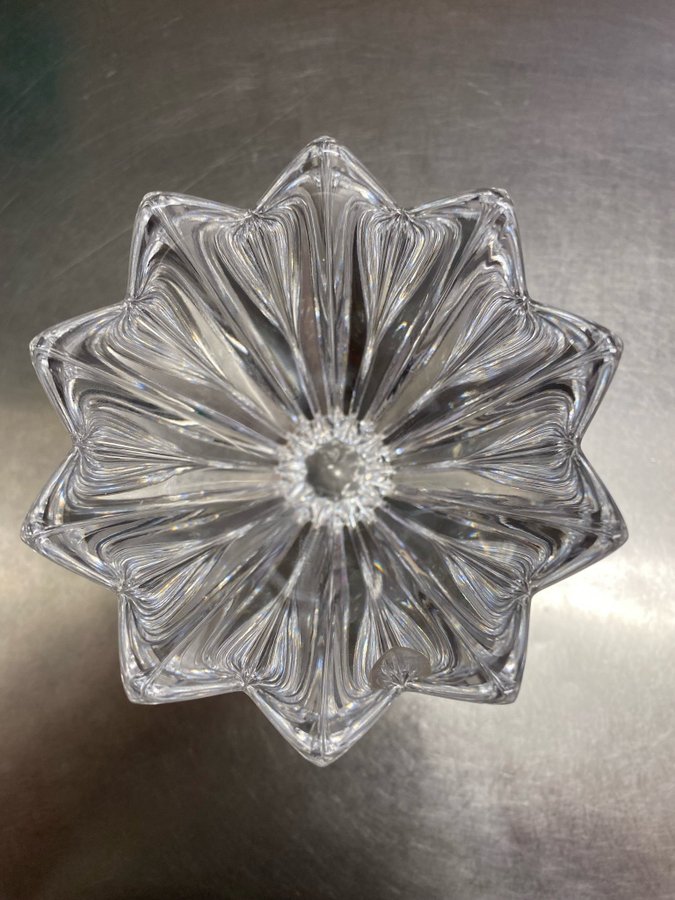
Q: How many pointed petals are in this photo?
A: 10